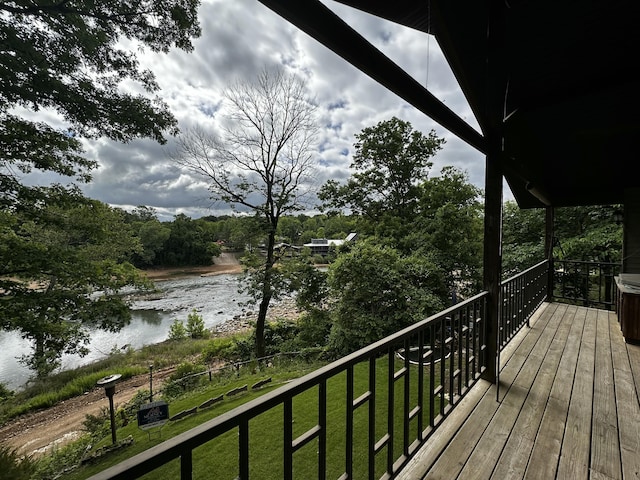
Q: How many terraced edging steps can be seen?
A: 4